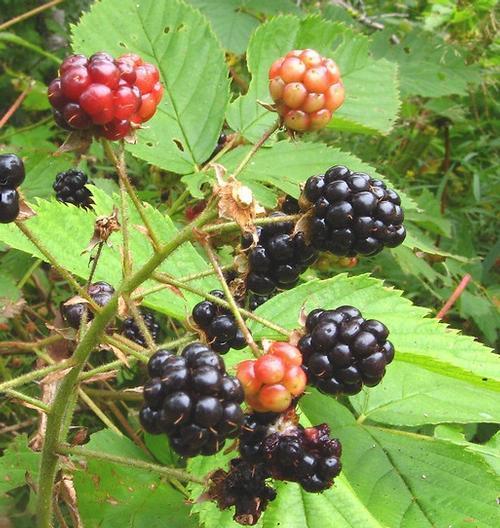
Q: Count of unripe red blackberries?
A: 3